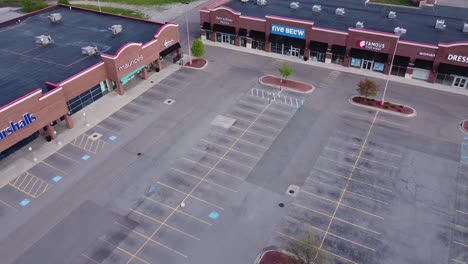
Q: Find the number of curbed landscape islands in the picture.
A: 5